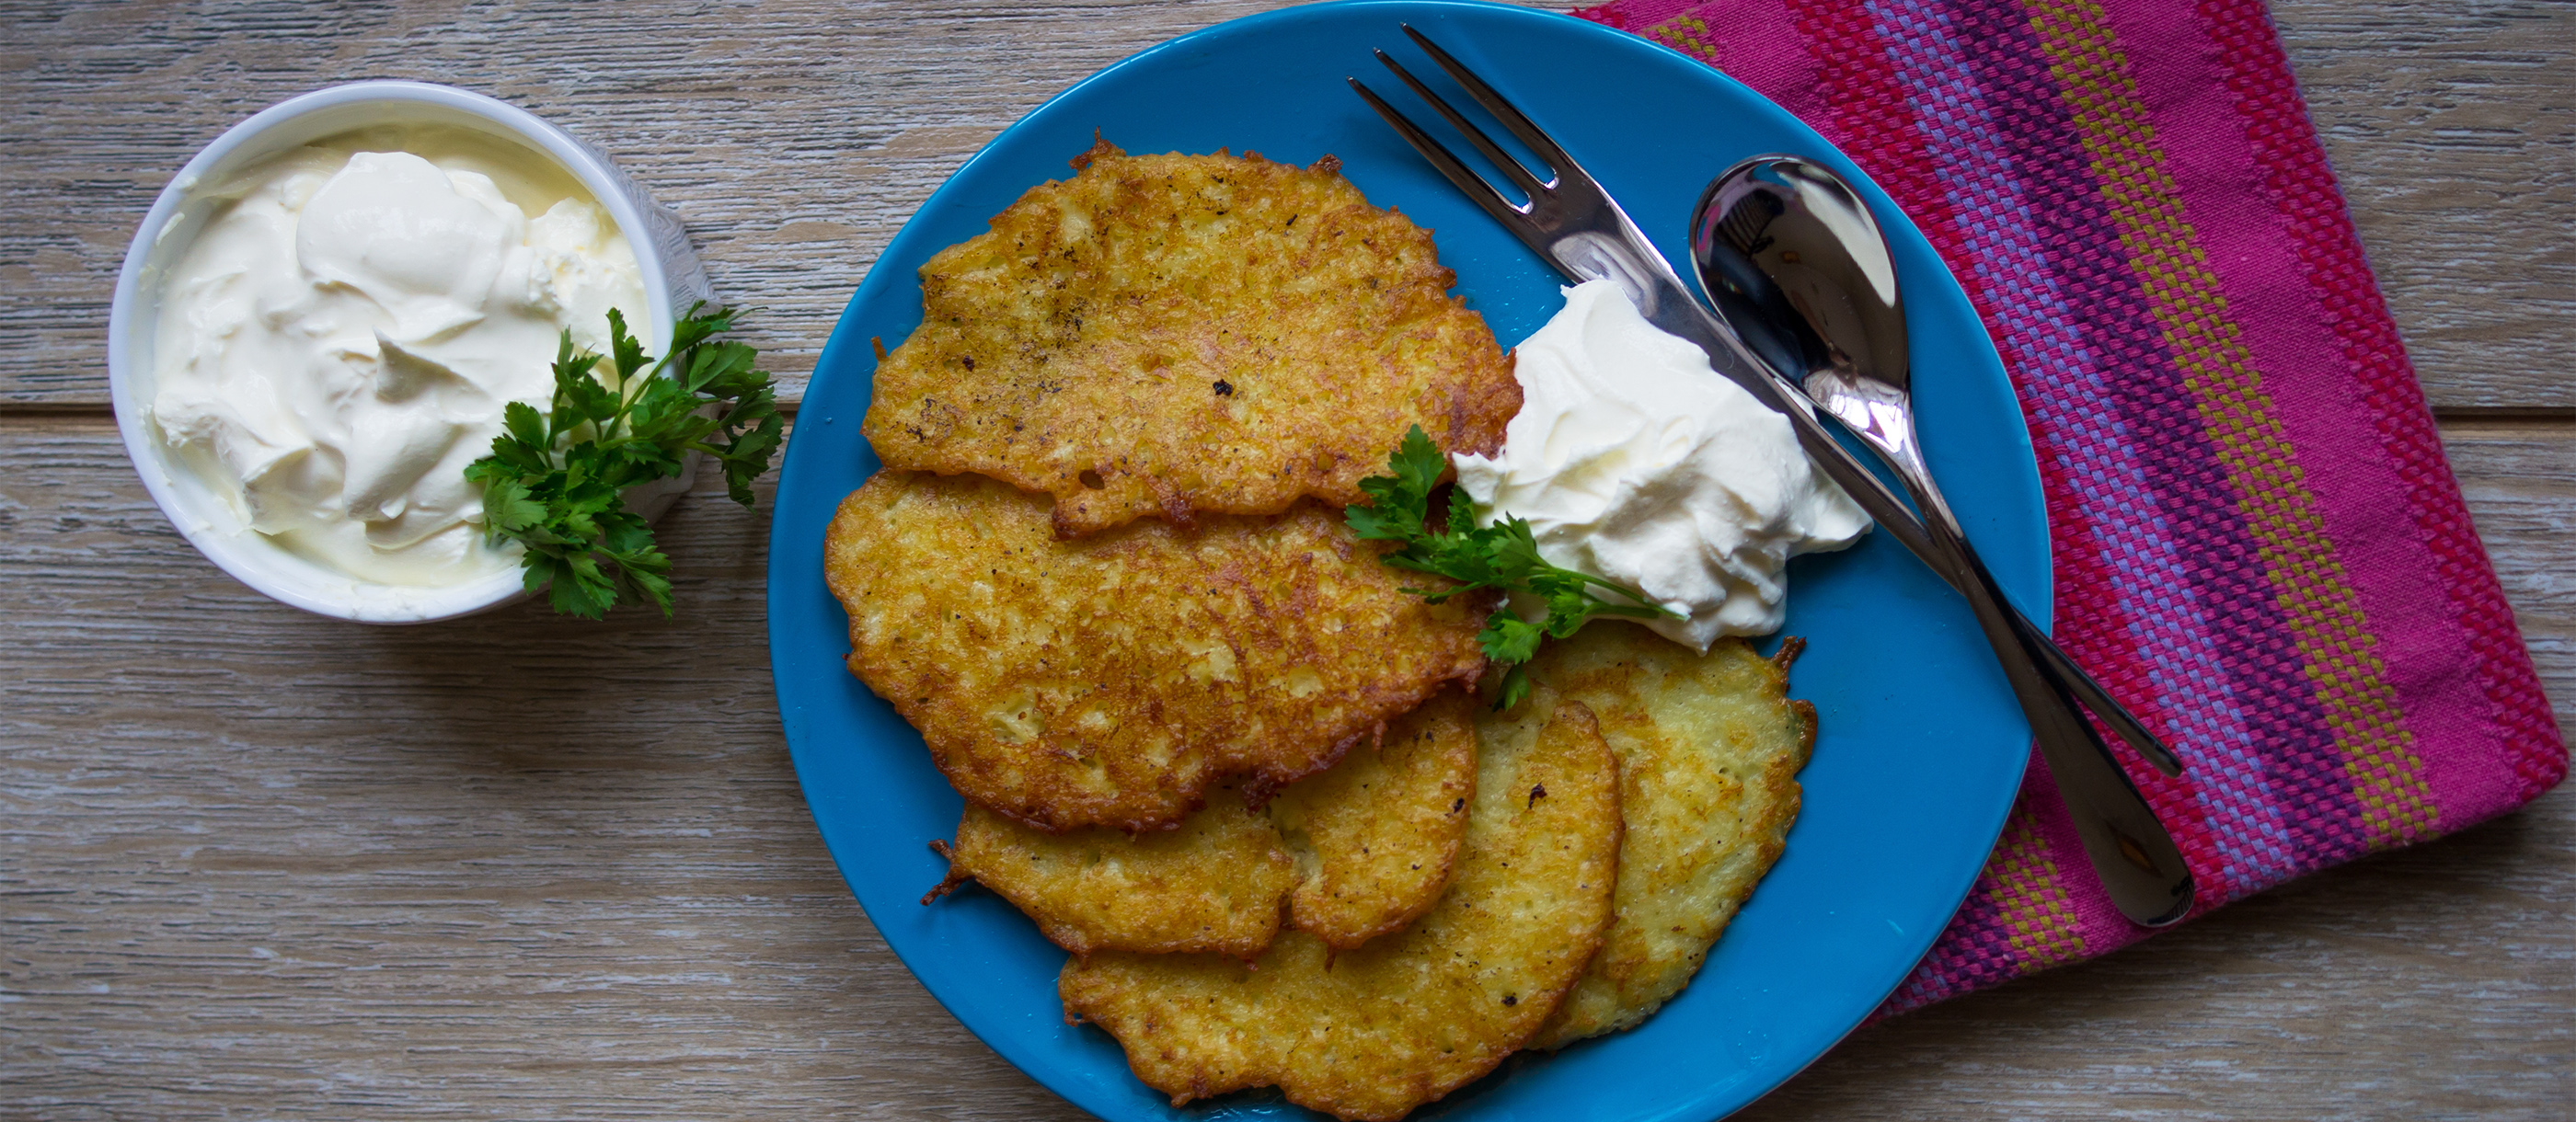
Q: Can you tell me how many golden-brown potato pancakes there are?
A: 5